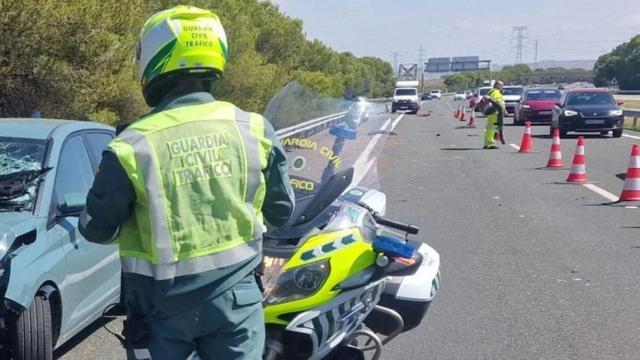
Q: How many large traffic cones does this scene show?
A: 4